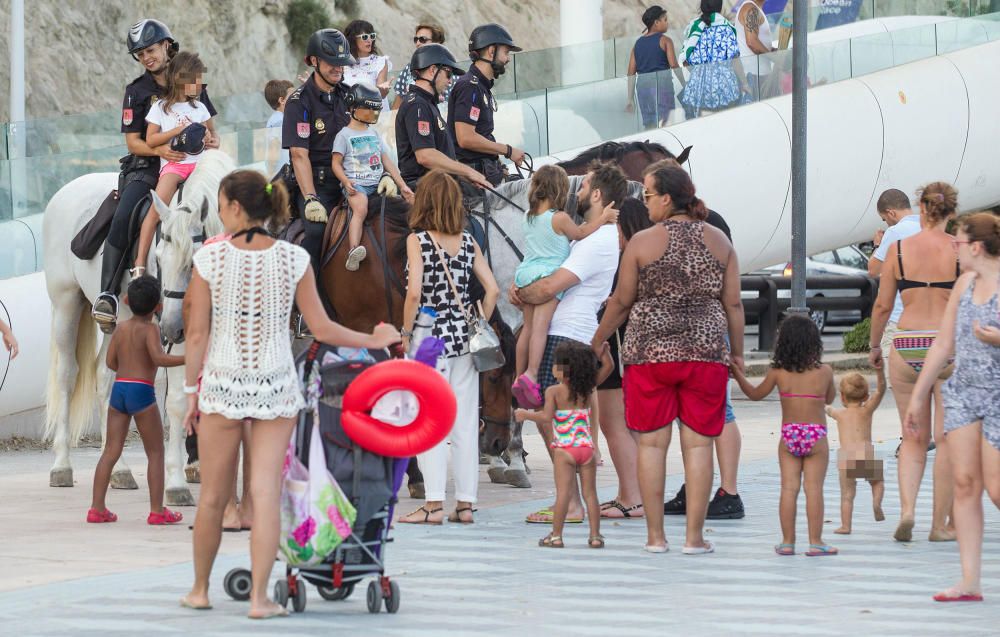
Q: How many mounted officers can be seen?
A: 4